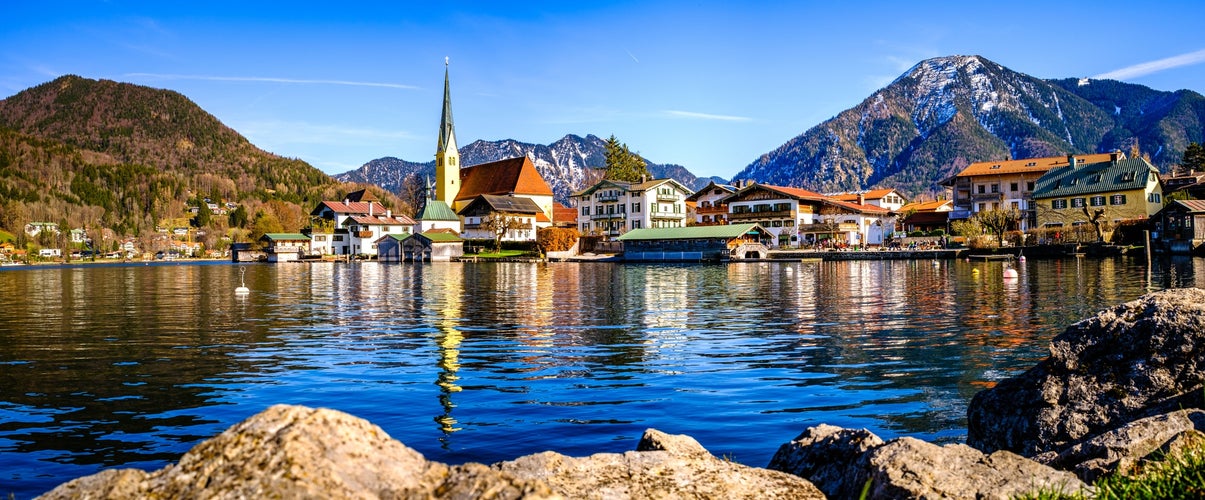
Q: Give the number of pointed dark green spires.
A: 2